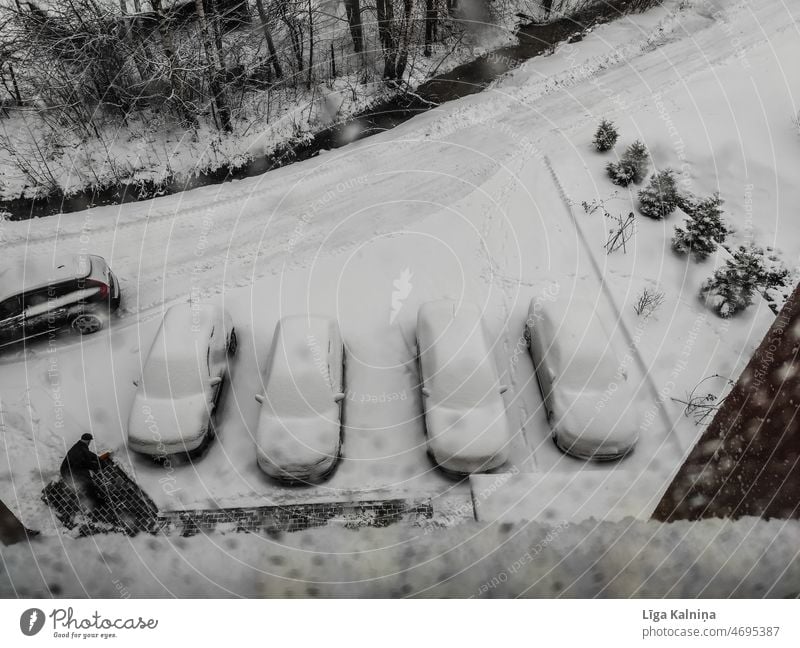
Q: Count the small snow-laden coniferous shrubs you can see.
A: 5